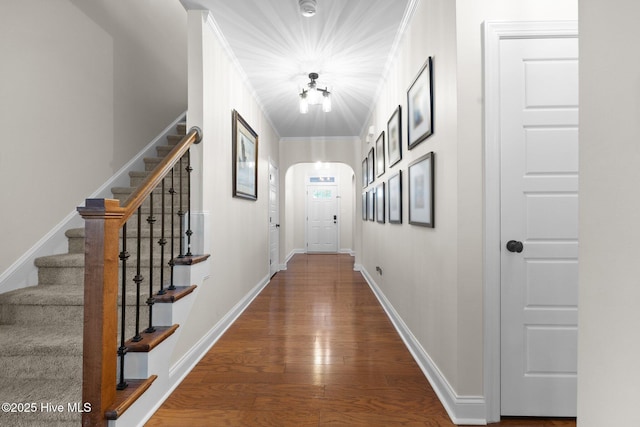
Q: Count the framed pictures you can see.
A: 11